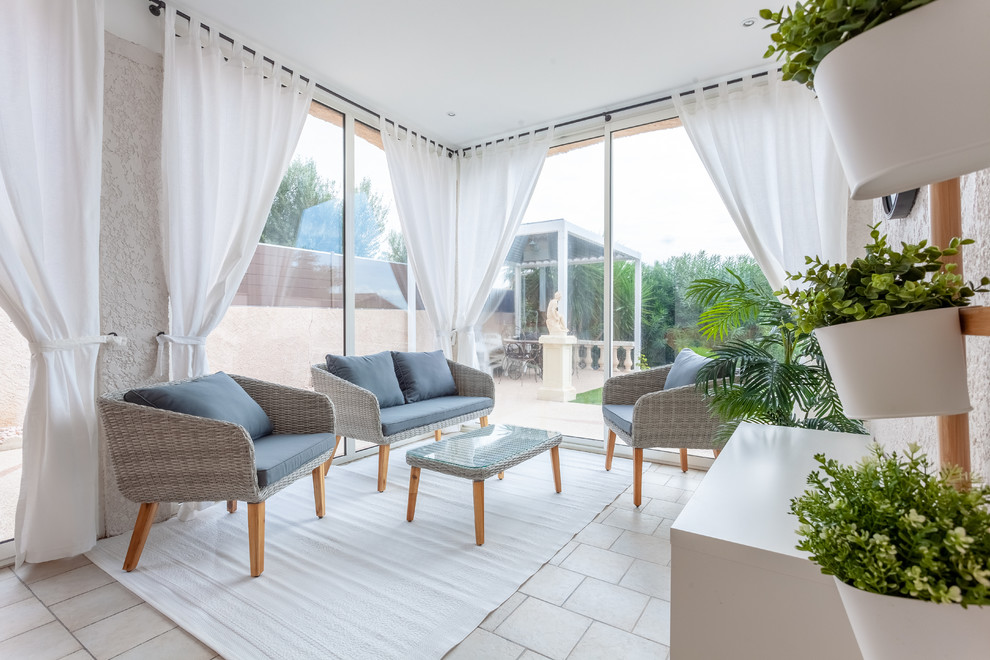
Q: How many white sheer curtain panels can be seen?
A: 5